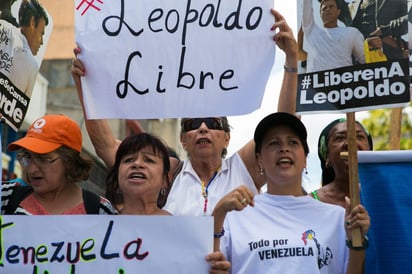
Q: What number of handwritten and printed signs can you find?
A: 4